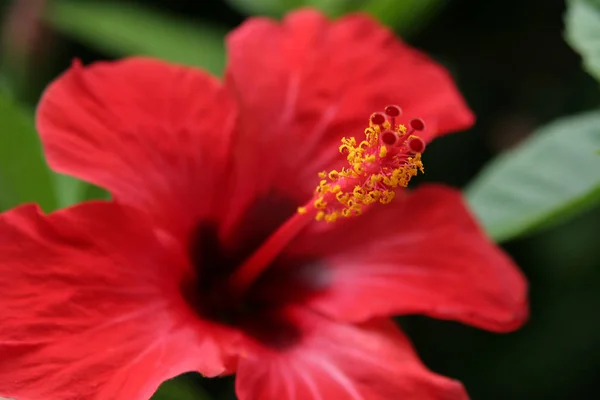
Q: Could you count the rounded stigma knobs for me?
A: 5